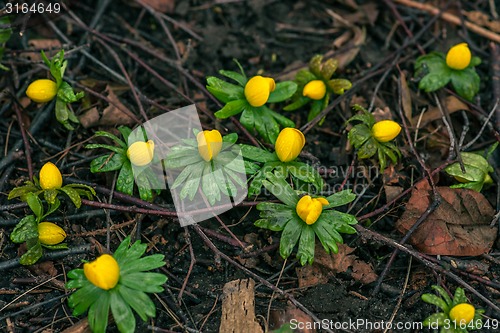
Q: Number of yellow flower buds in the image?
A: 13